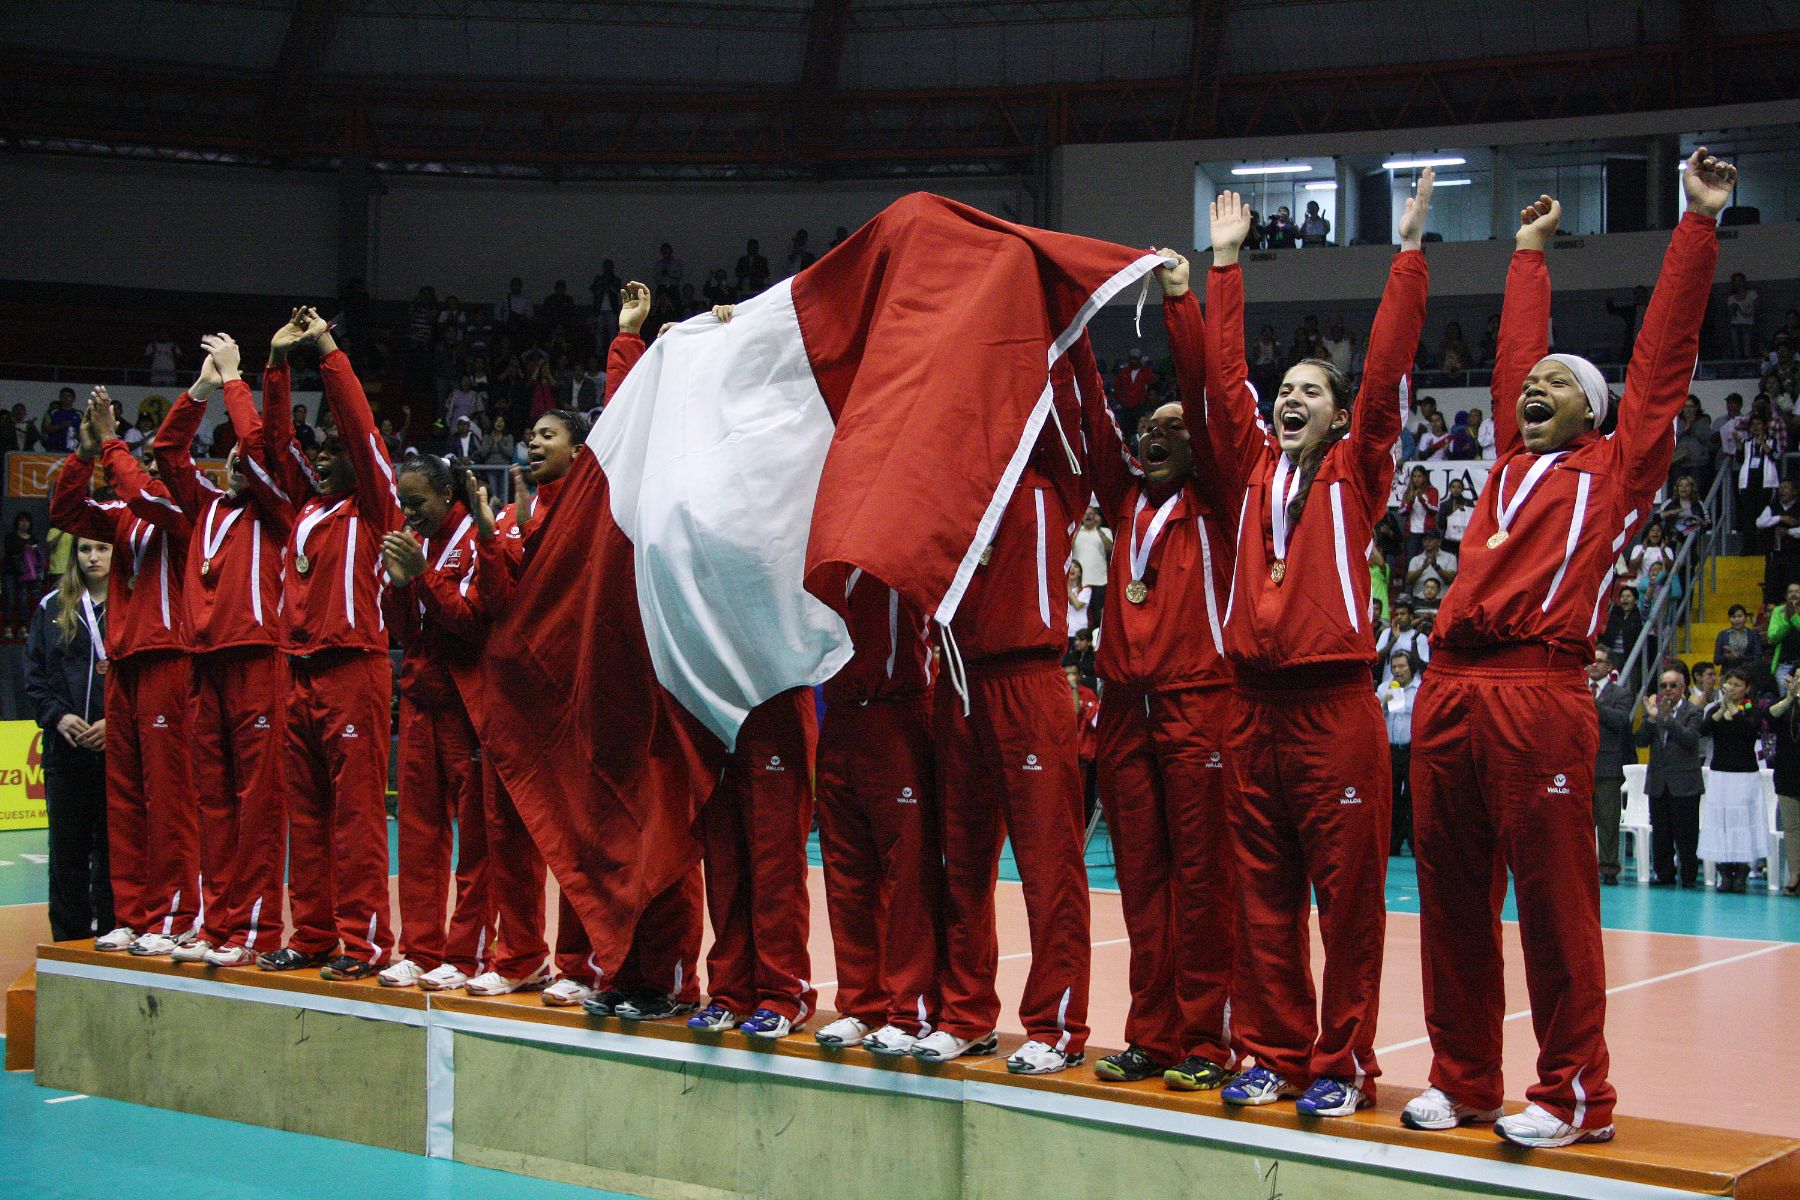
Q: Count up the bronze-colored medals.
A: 1